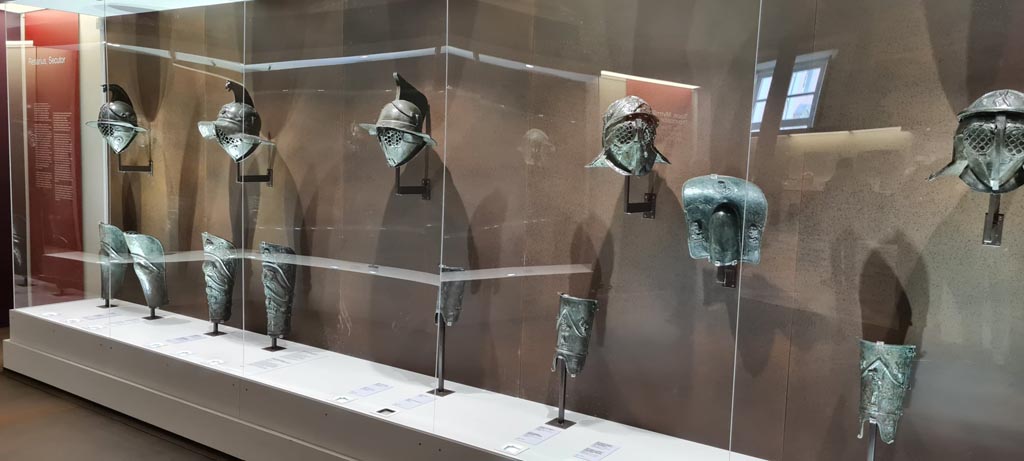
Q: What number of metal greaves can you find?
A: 7